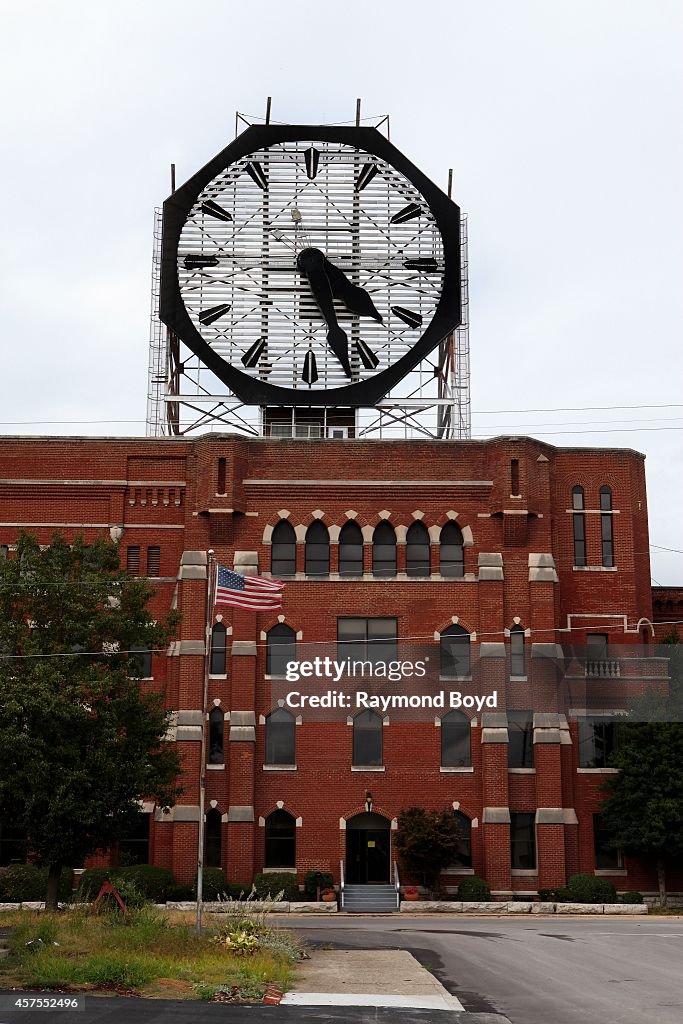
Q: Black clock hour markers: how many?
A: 12